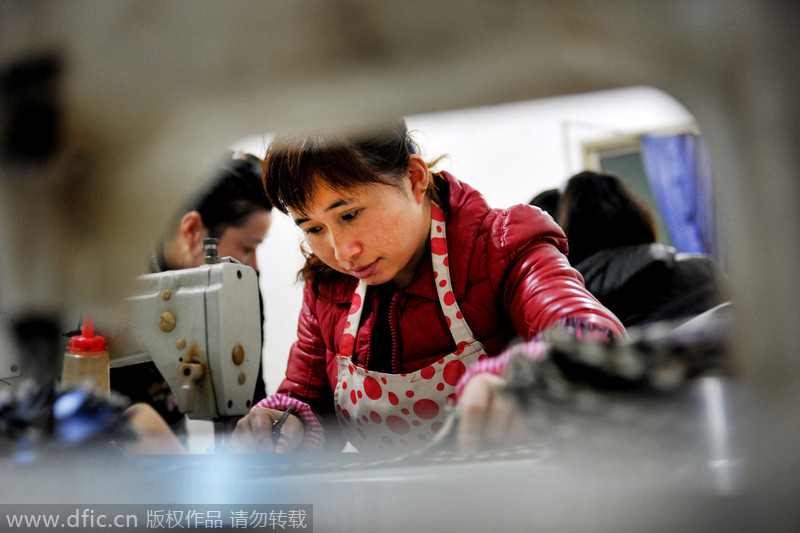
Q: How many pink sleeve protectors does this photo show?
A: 2